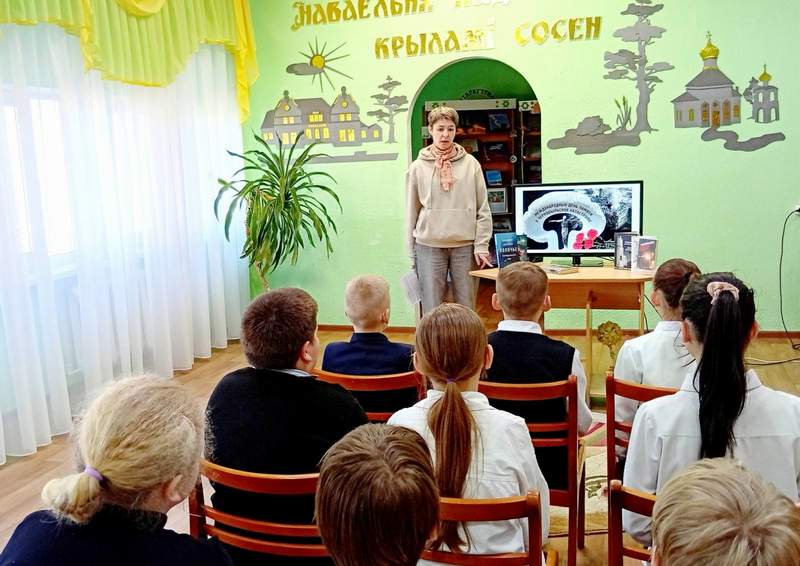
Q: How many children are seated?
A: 9